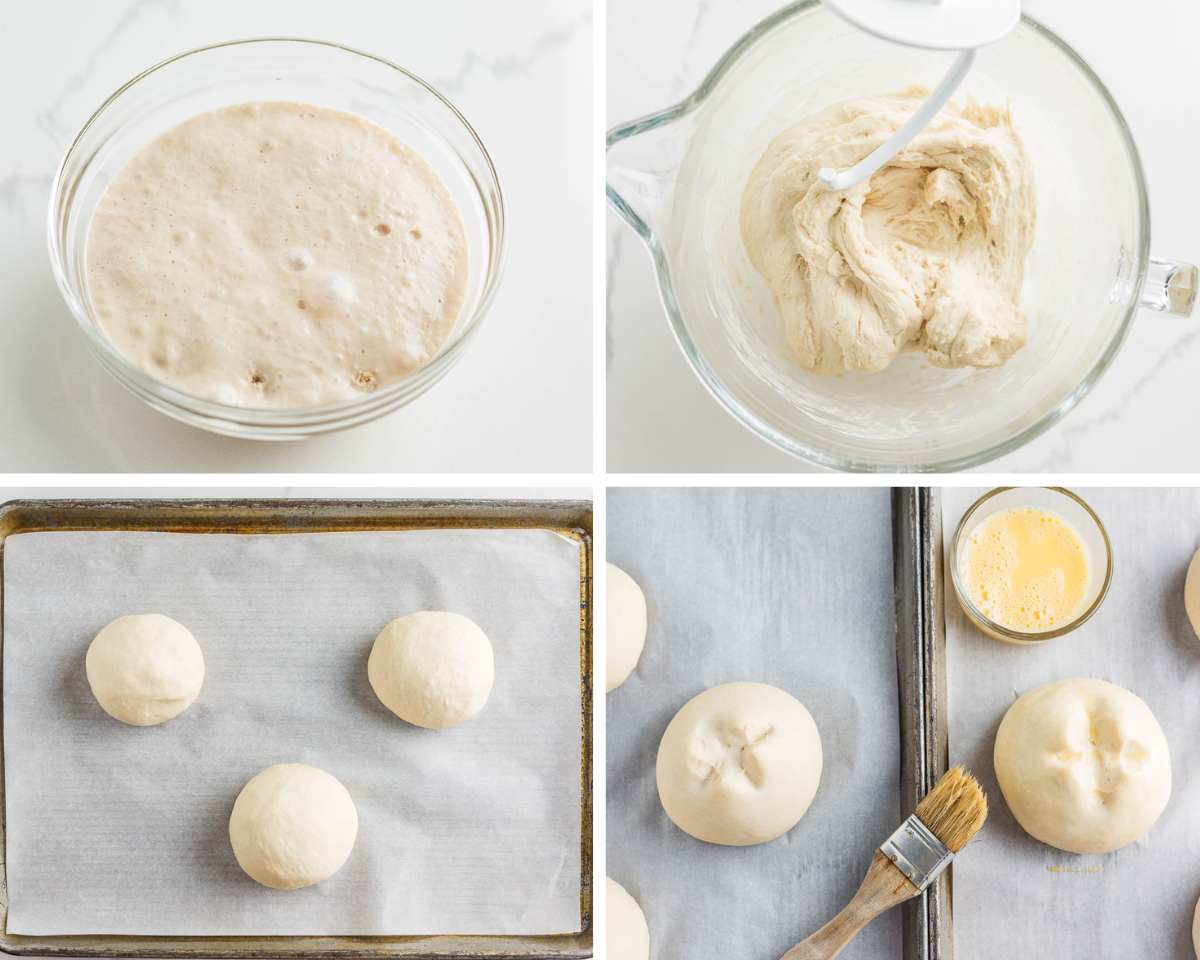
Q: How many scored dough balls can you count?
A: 2